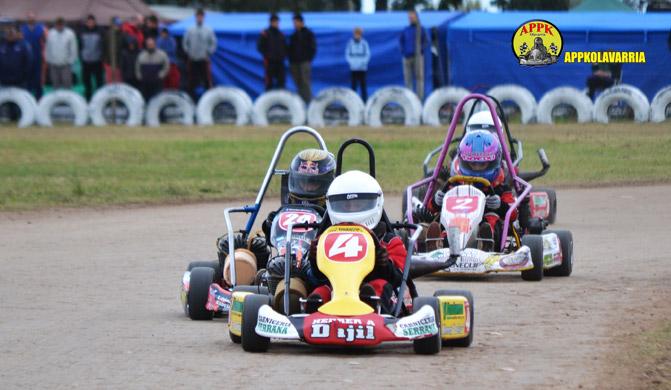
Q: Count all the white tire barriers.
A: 13